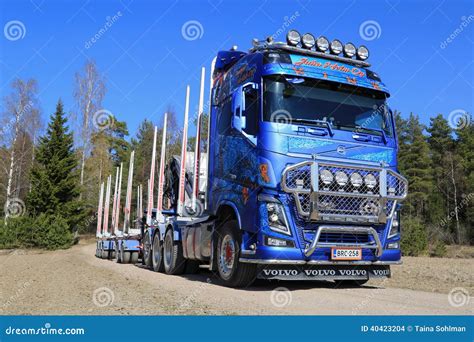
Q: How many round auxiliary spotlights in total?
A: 10